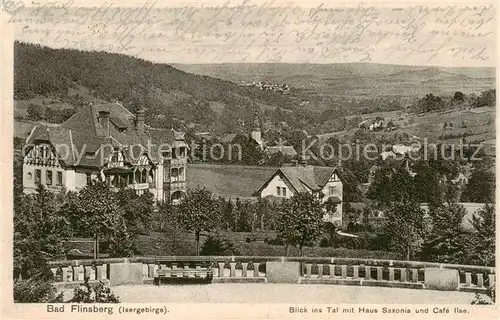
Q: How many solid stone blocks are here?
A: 3